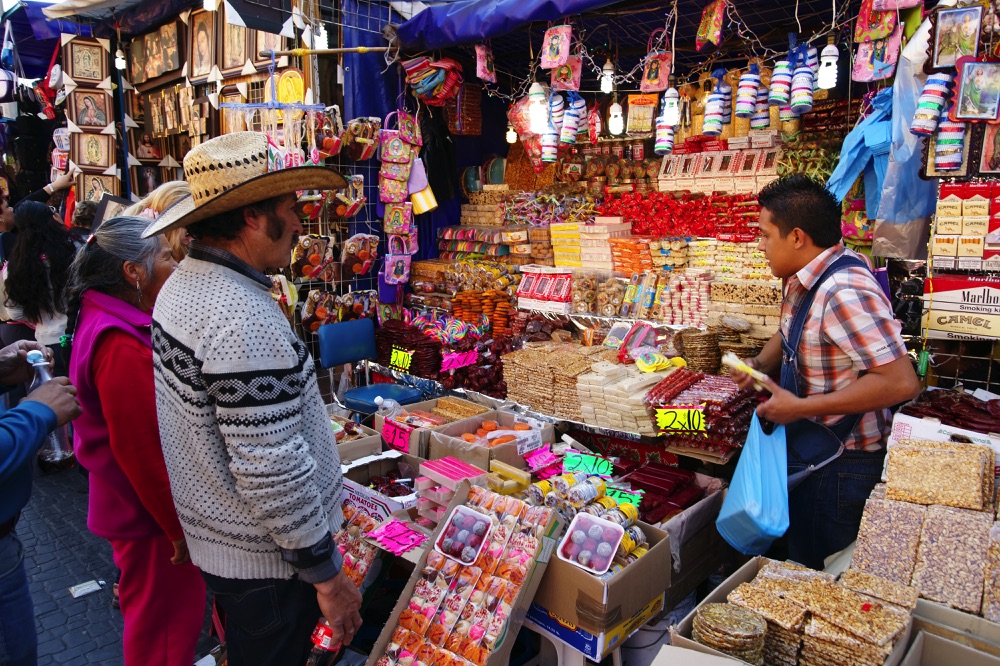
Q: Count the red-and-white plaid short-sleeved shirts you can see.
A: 1